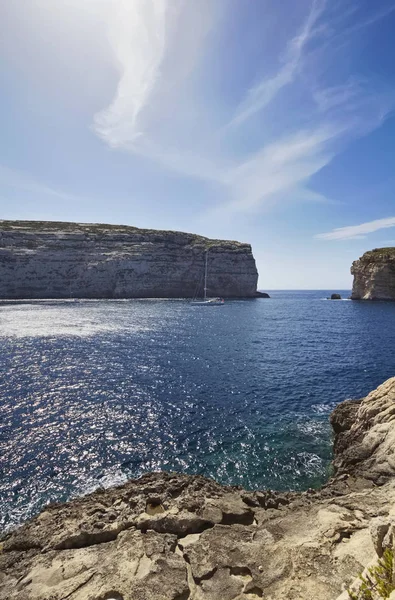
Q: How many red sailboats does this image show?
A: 0